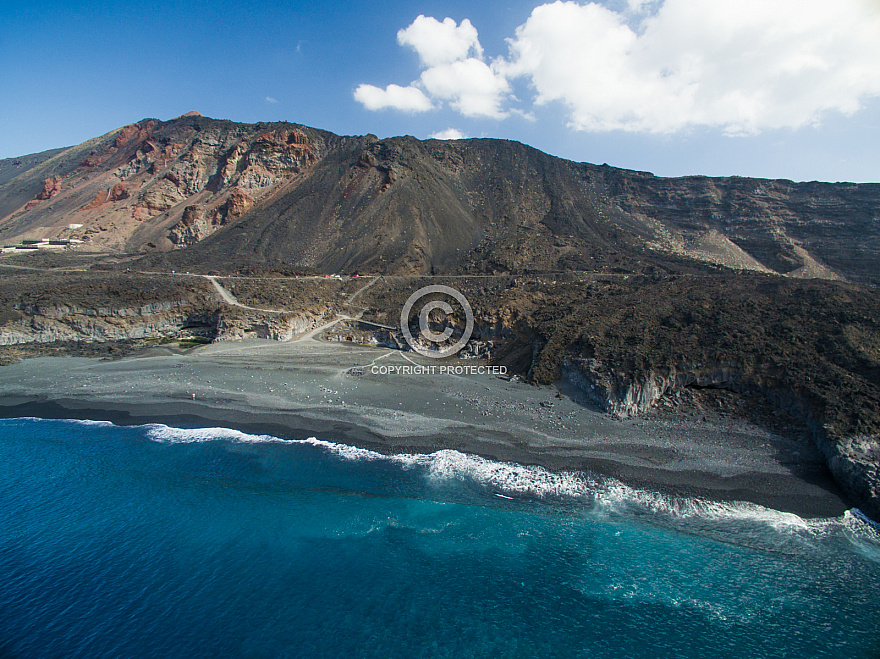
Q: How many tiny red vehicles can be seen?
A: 2